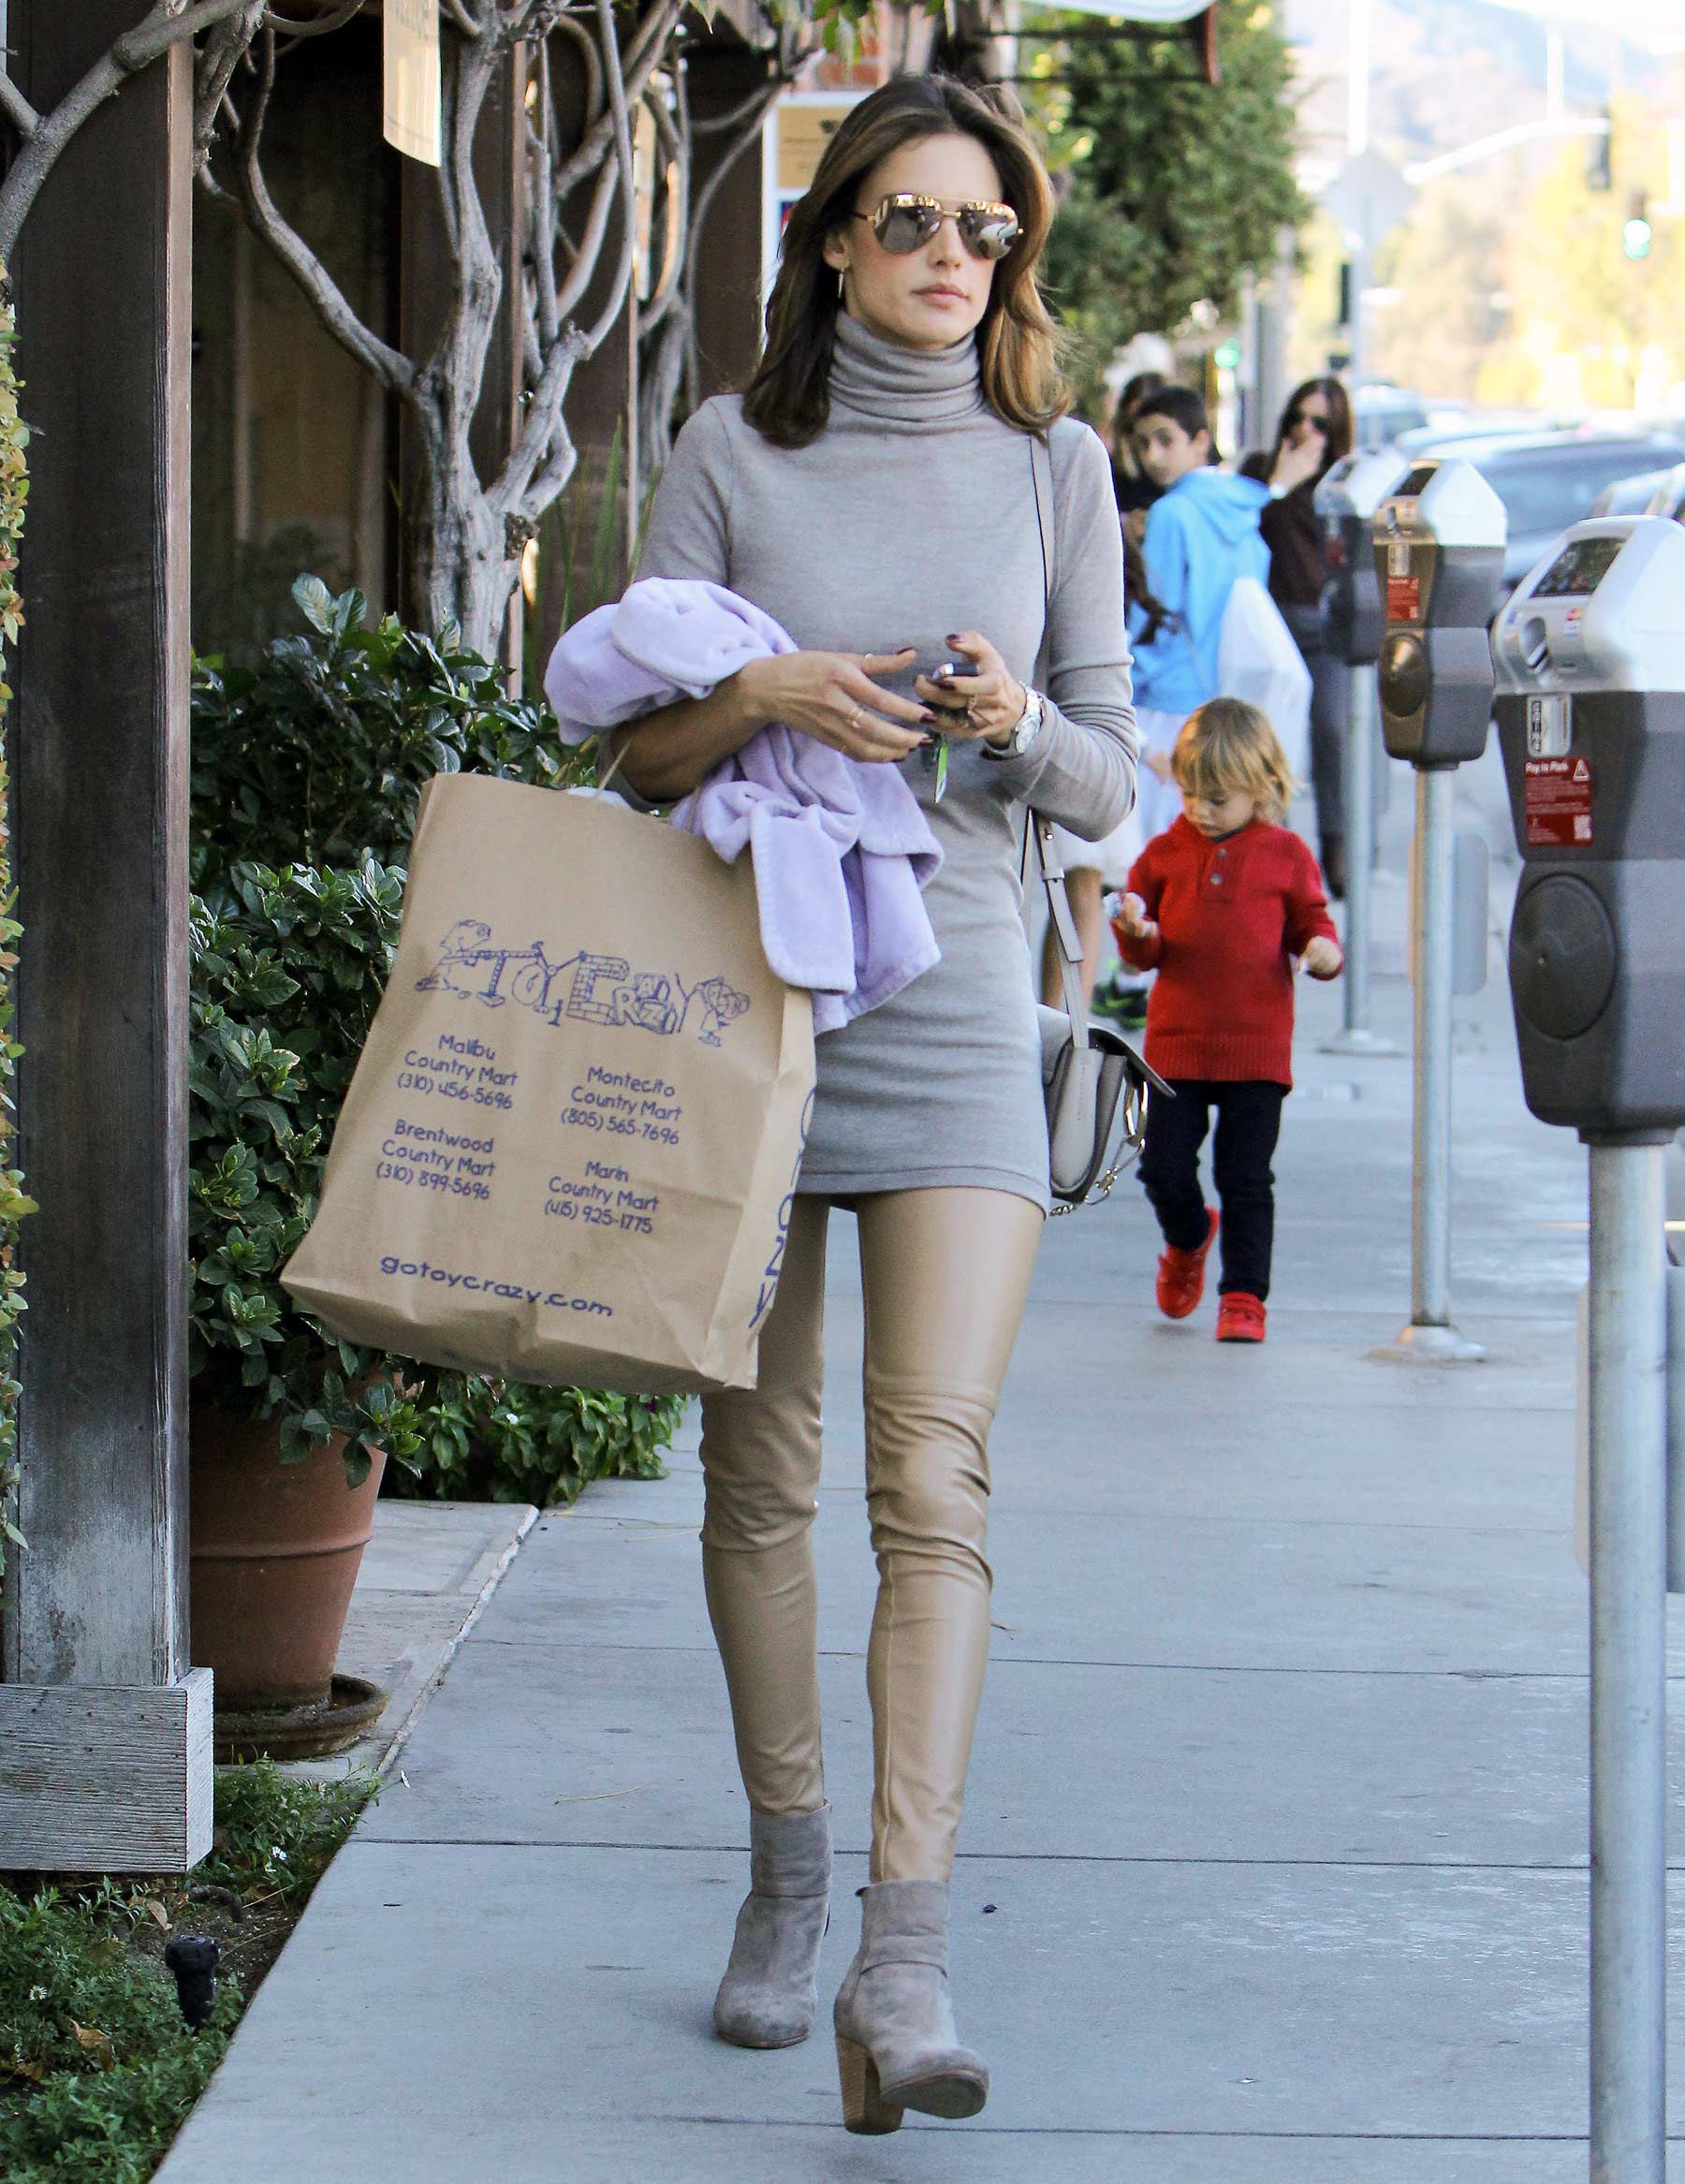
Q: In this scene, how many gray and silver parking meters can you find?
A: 3